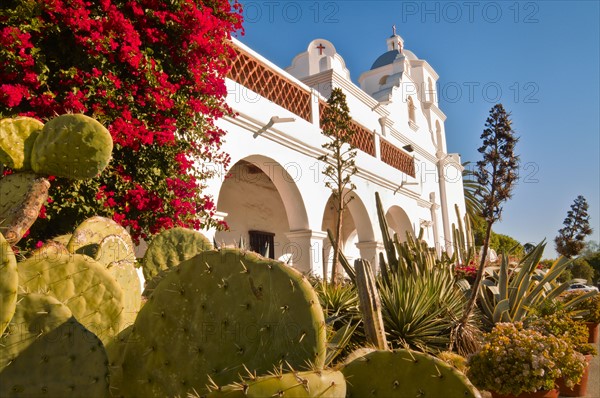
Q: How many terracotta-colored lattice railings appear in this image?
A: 3